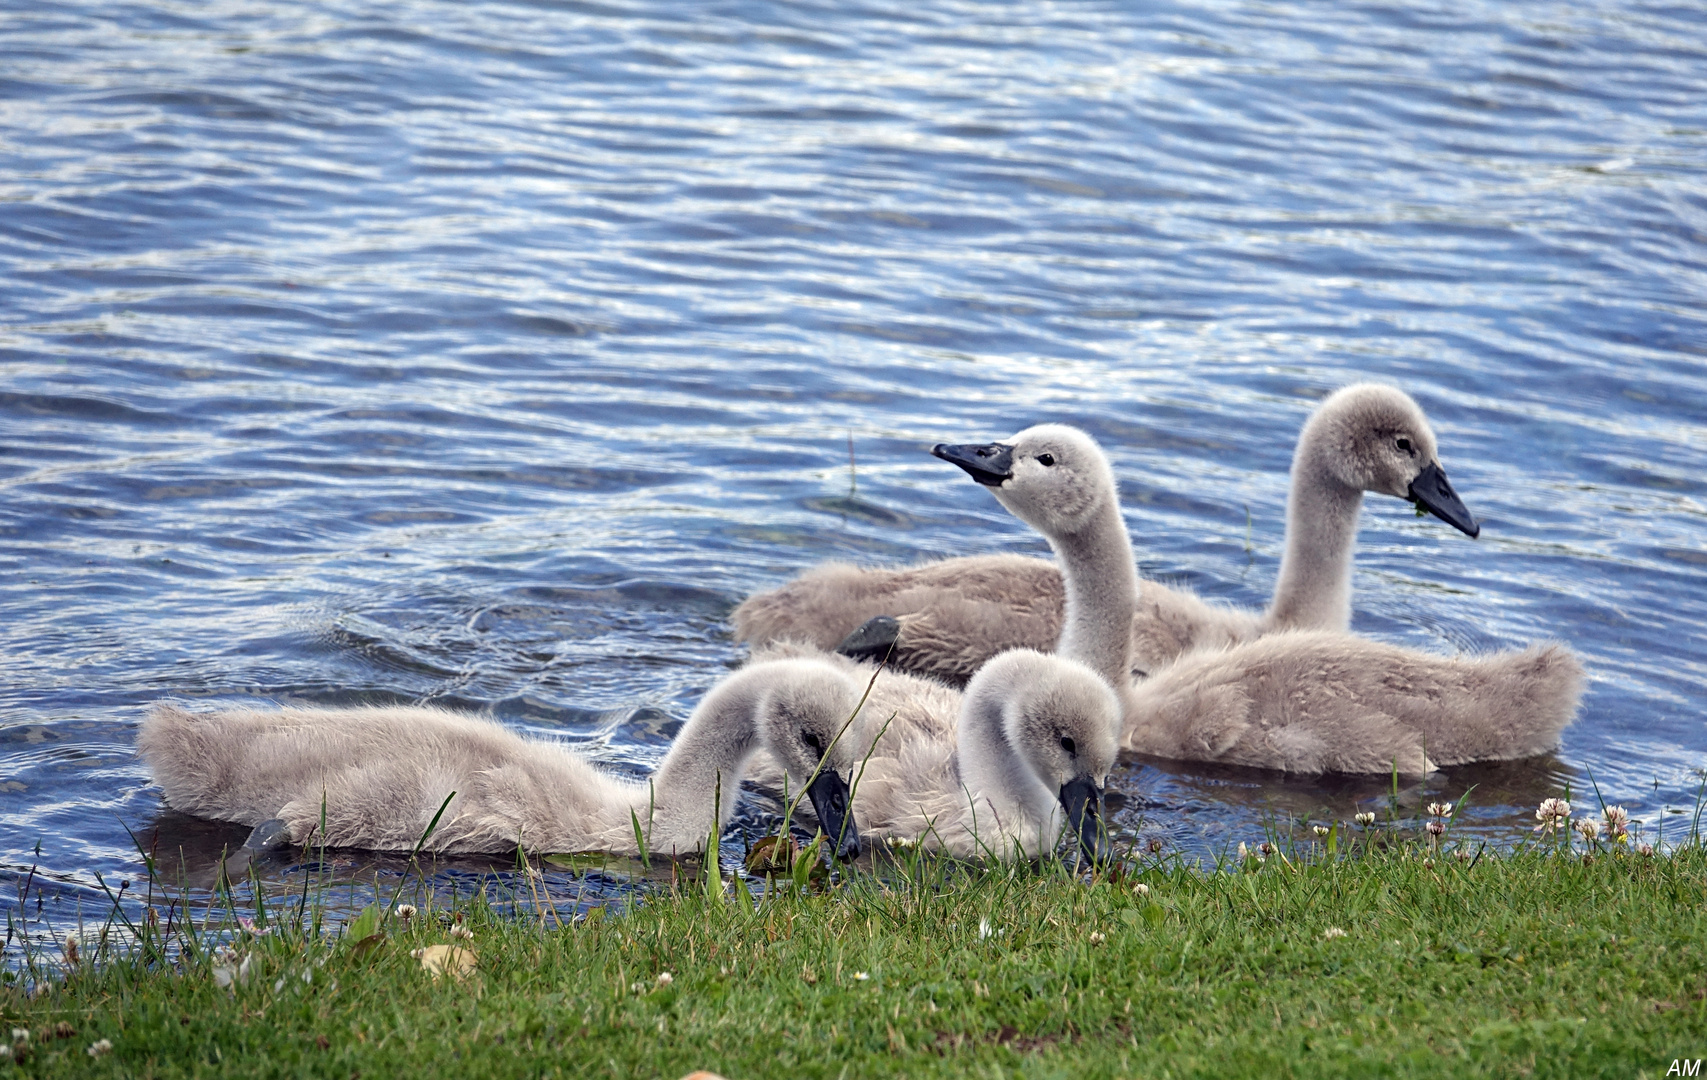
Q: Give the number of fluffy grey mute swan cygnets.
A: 4